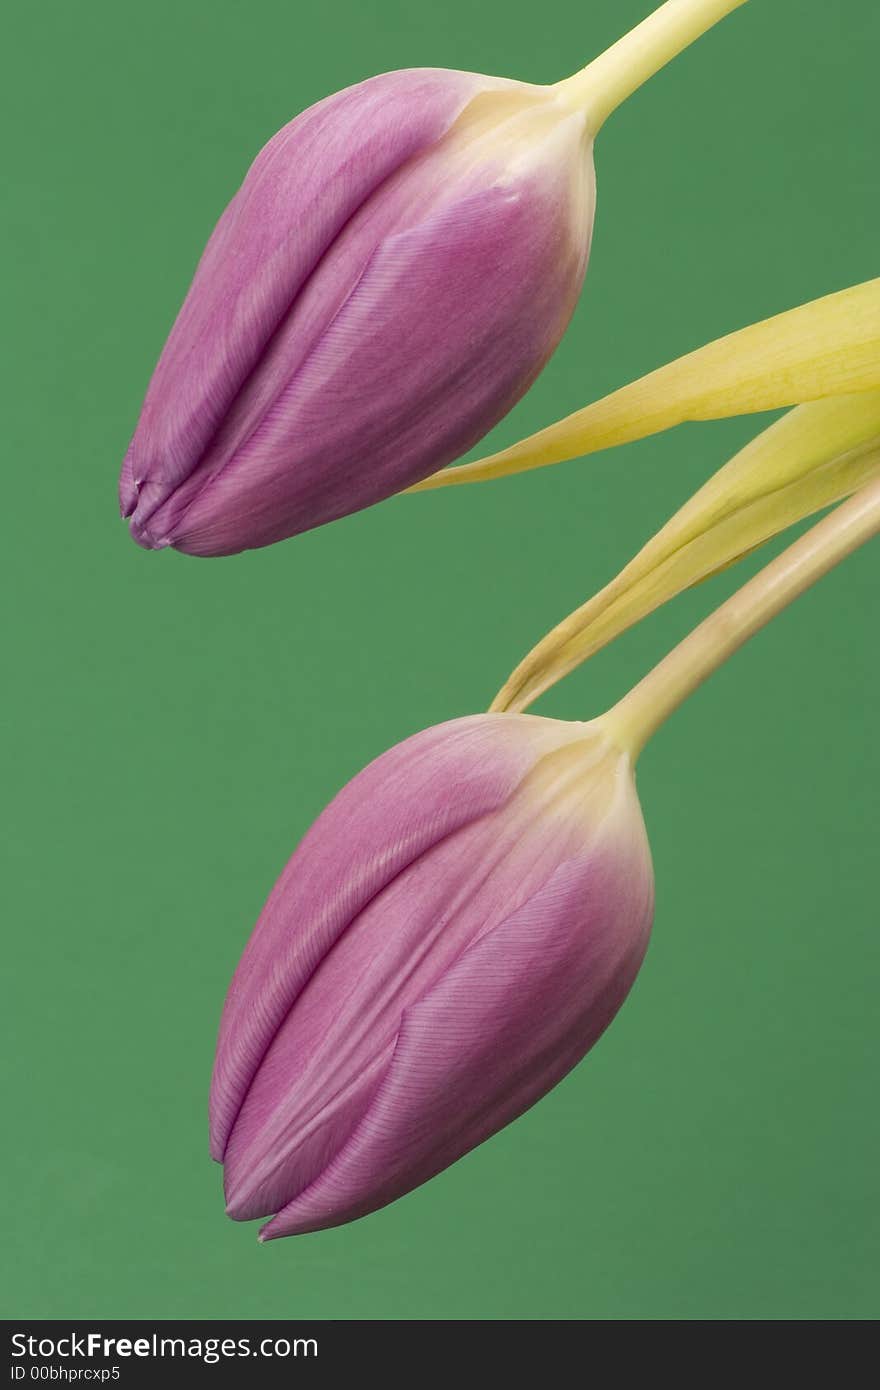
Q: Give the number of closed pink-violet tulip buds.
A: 2